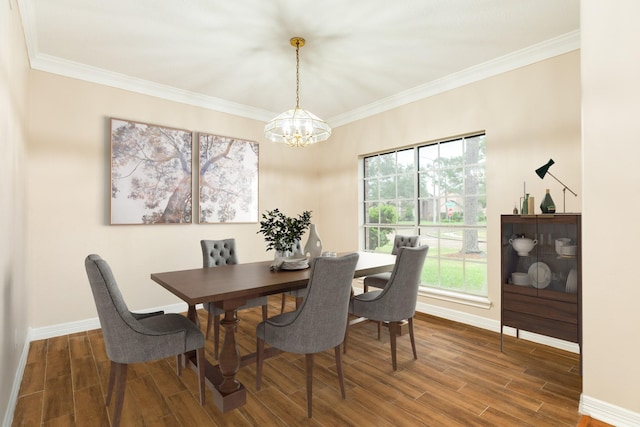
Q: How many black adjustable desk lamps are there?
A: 1